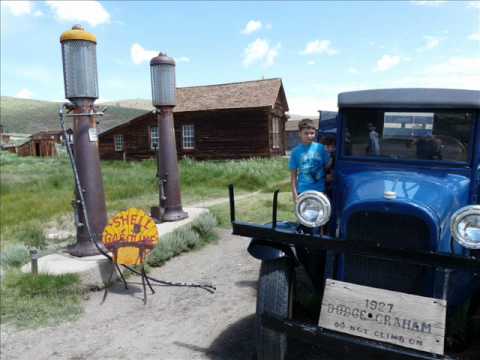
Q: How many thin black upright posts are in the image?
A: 2